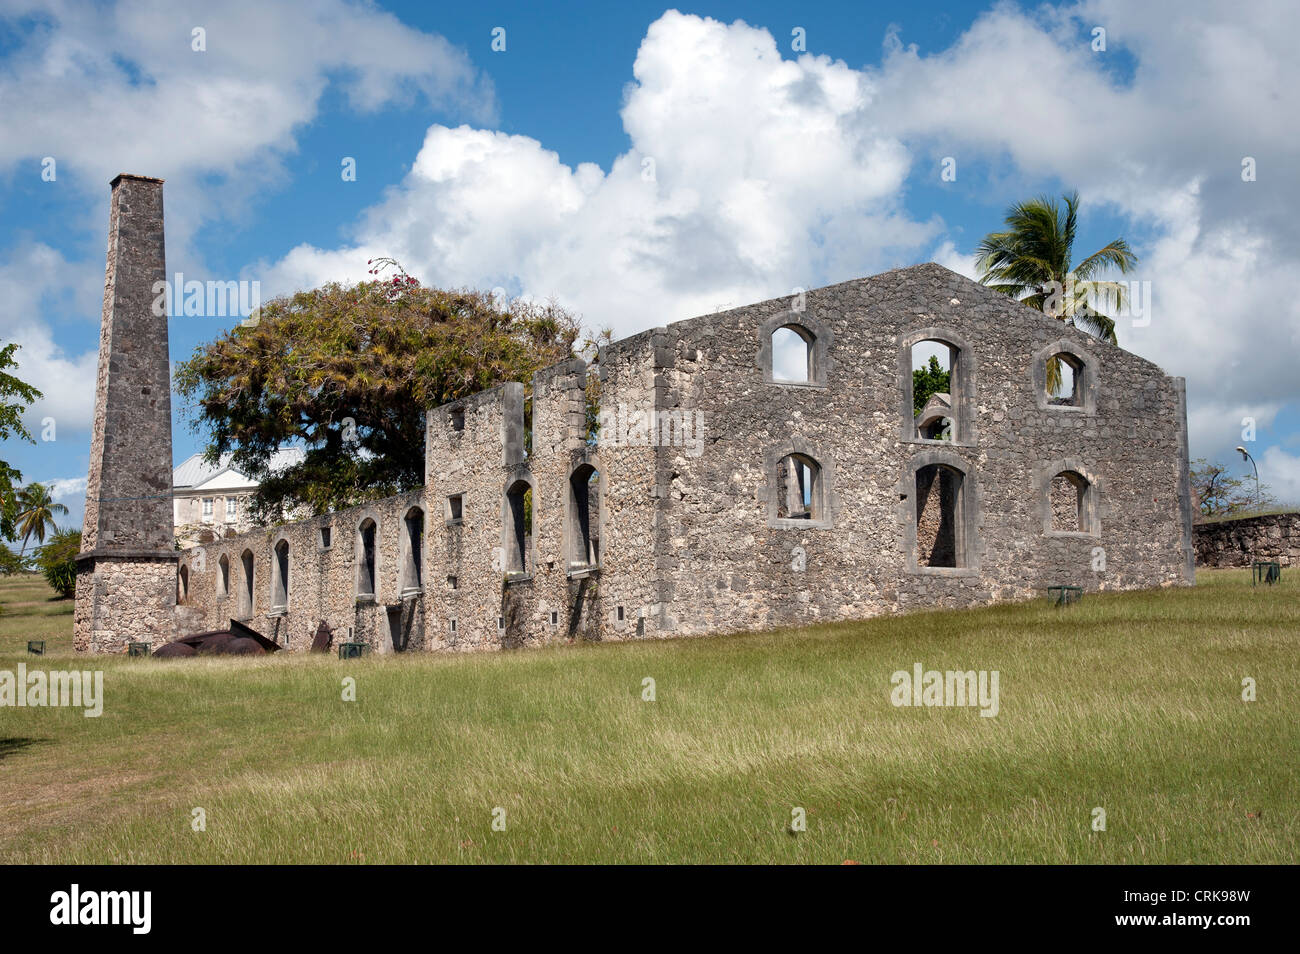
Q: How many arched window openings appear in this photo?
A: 14